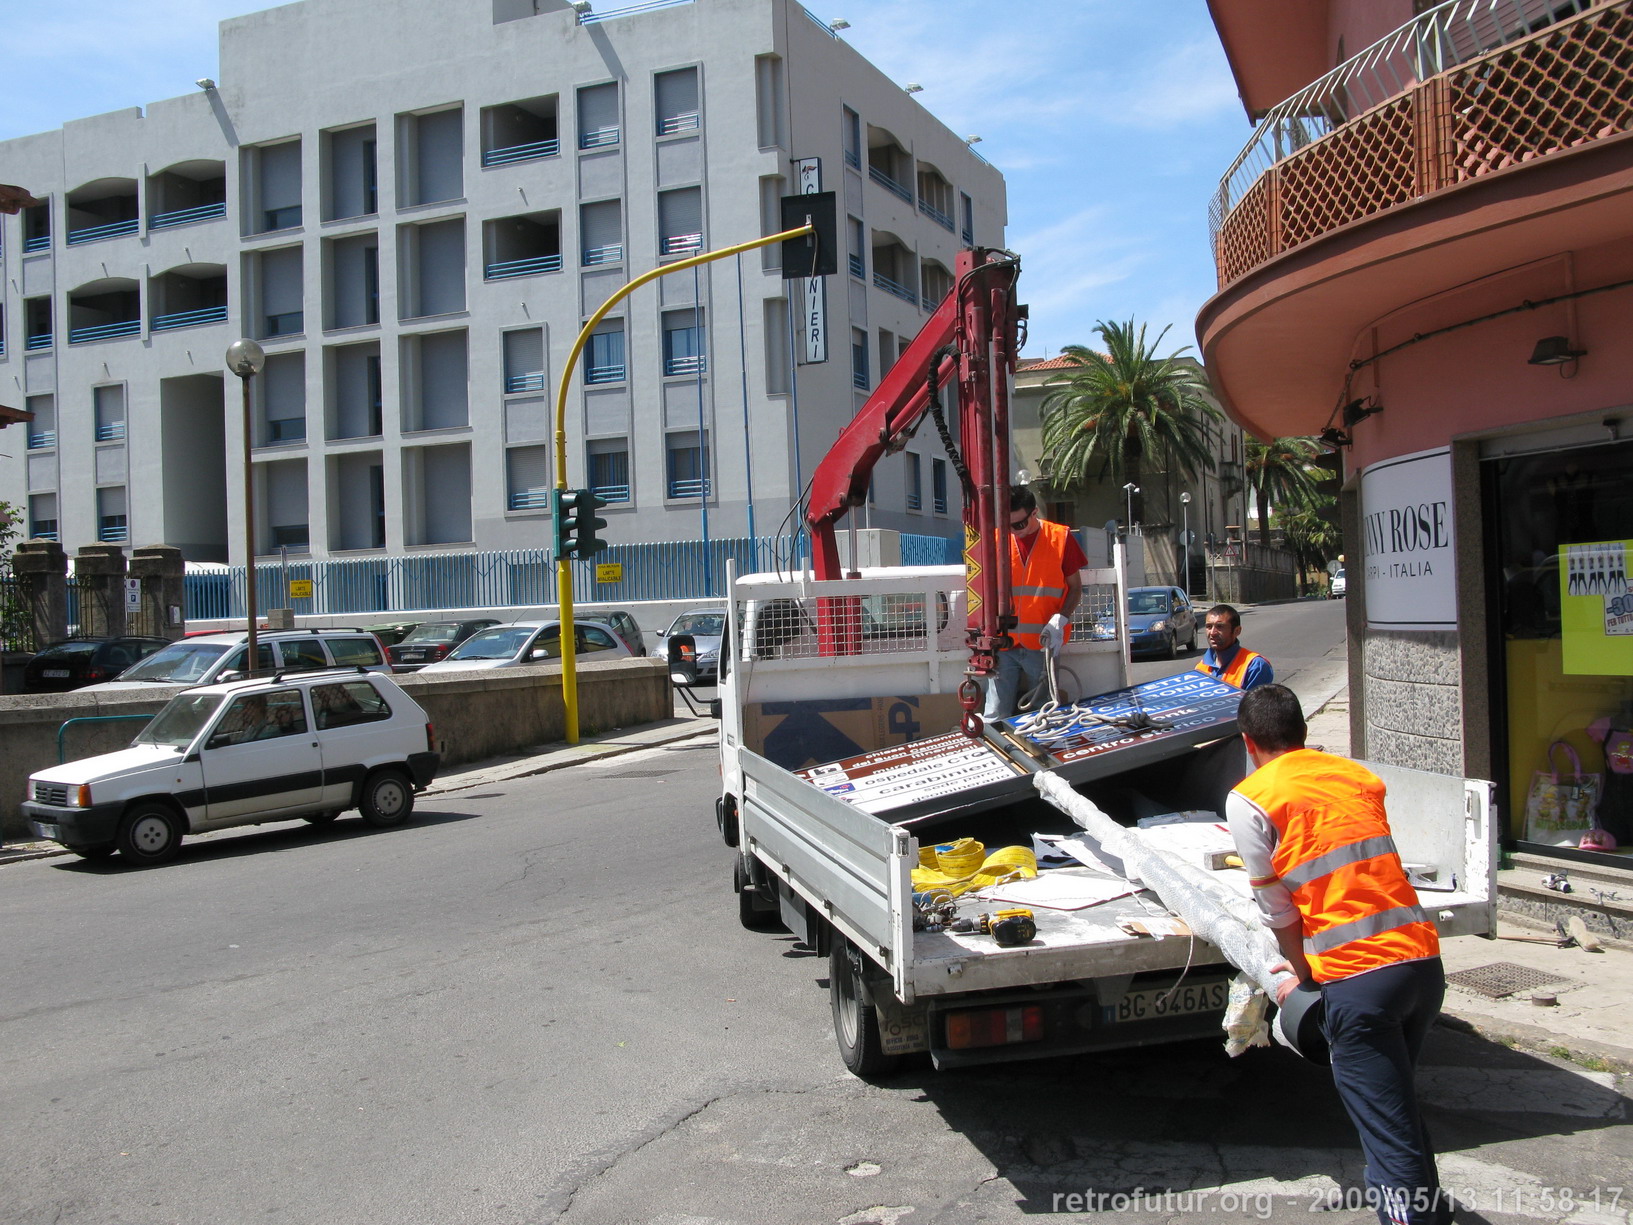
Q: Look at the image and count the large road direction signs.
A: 2